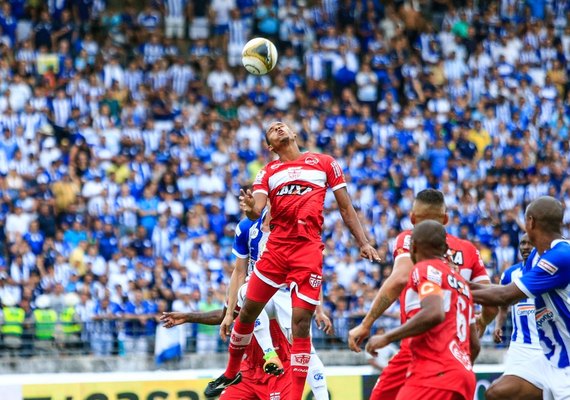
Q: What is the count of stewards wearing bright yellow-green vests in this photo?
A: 3